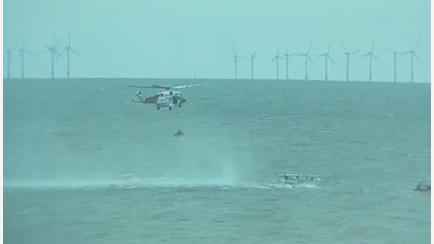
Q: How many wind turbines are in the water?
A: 14